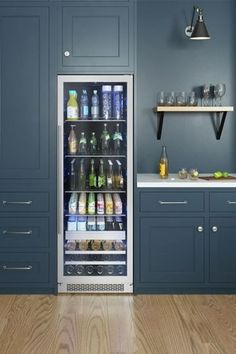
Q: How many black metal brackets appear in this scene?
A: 2